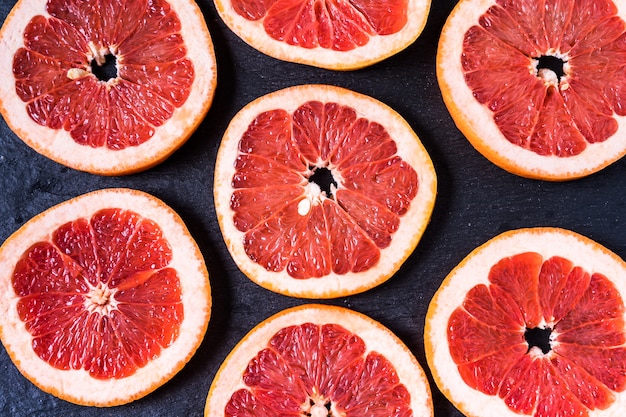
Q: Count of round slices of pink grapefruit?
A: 7